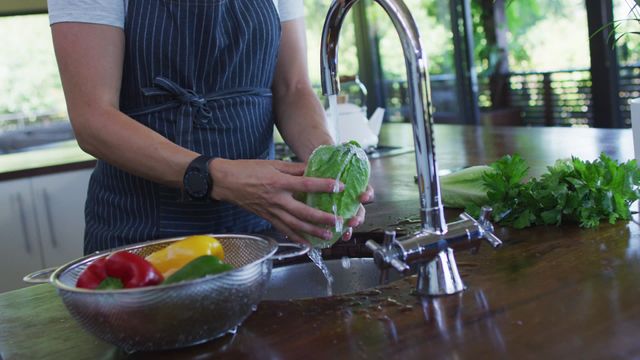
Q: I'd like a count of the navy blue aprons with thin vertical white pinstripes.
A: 1